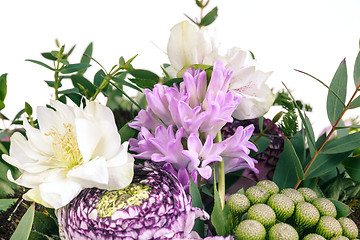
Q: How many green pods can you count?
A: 15